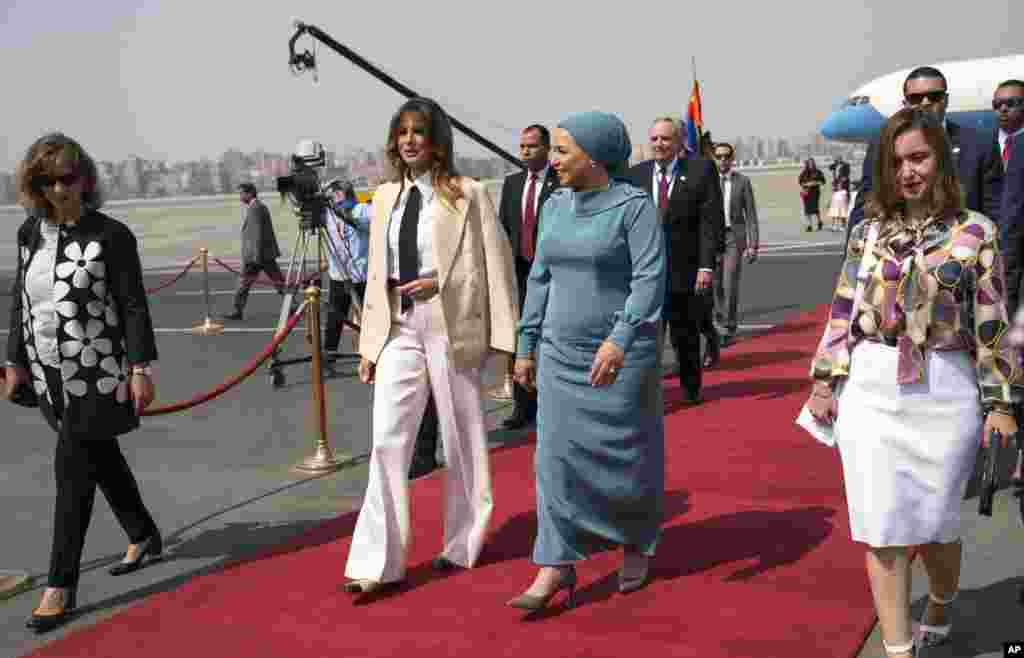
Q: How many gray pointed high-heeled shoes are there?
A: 2